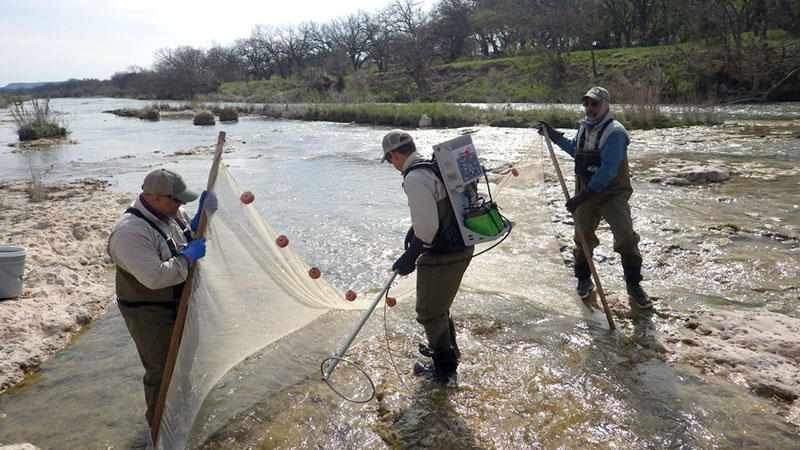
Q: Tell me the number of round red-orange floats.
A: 6